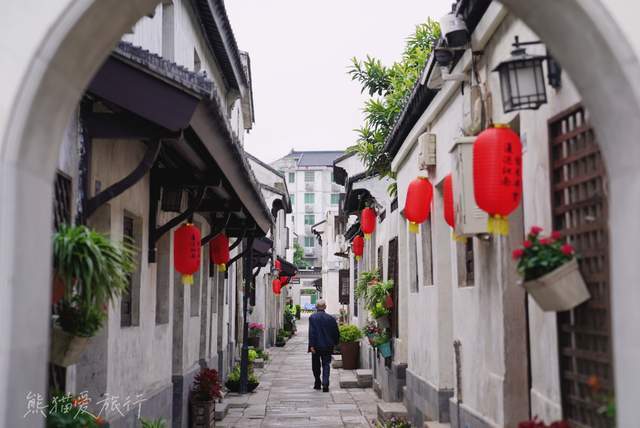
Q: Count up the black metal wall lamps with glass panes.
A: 1